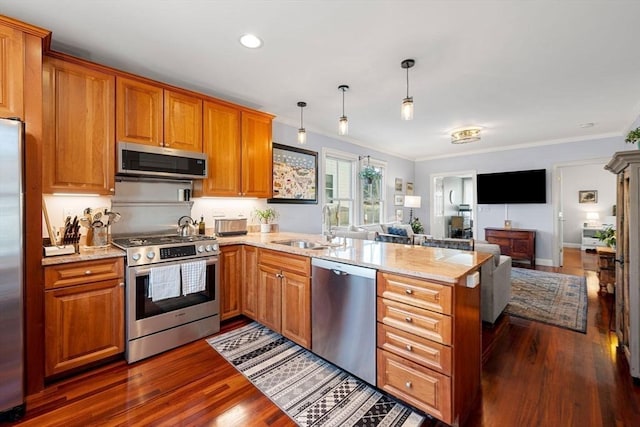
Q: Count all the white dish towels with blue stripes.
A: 2